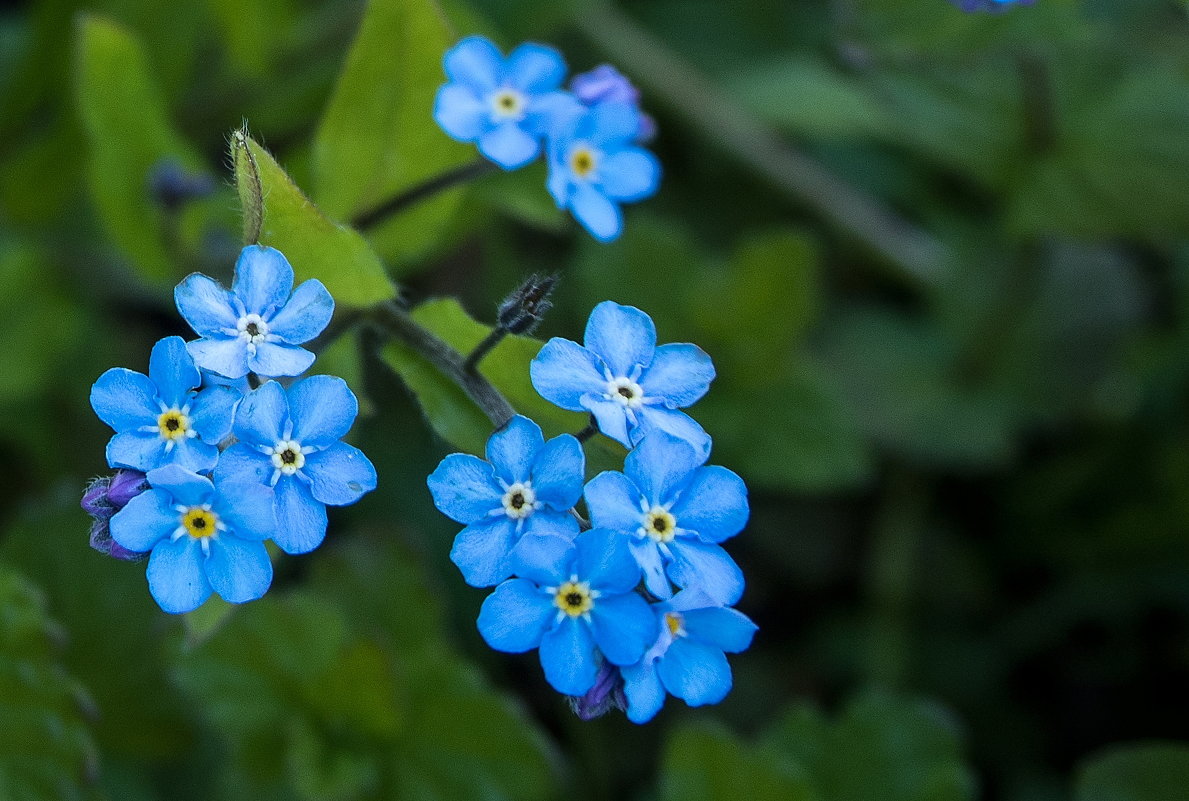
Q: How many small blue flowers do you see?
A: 11